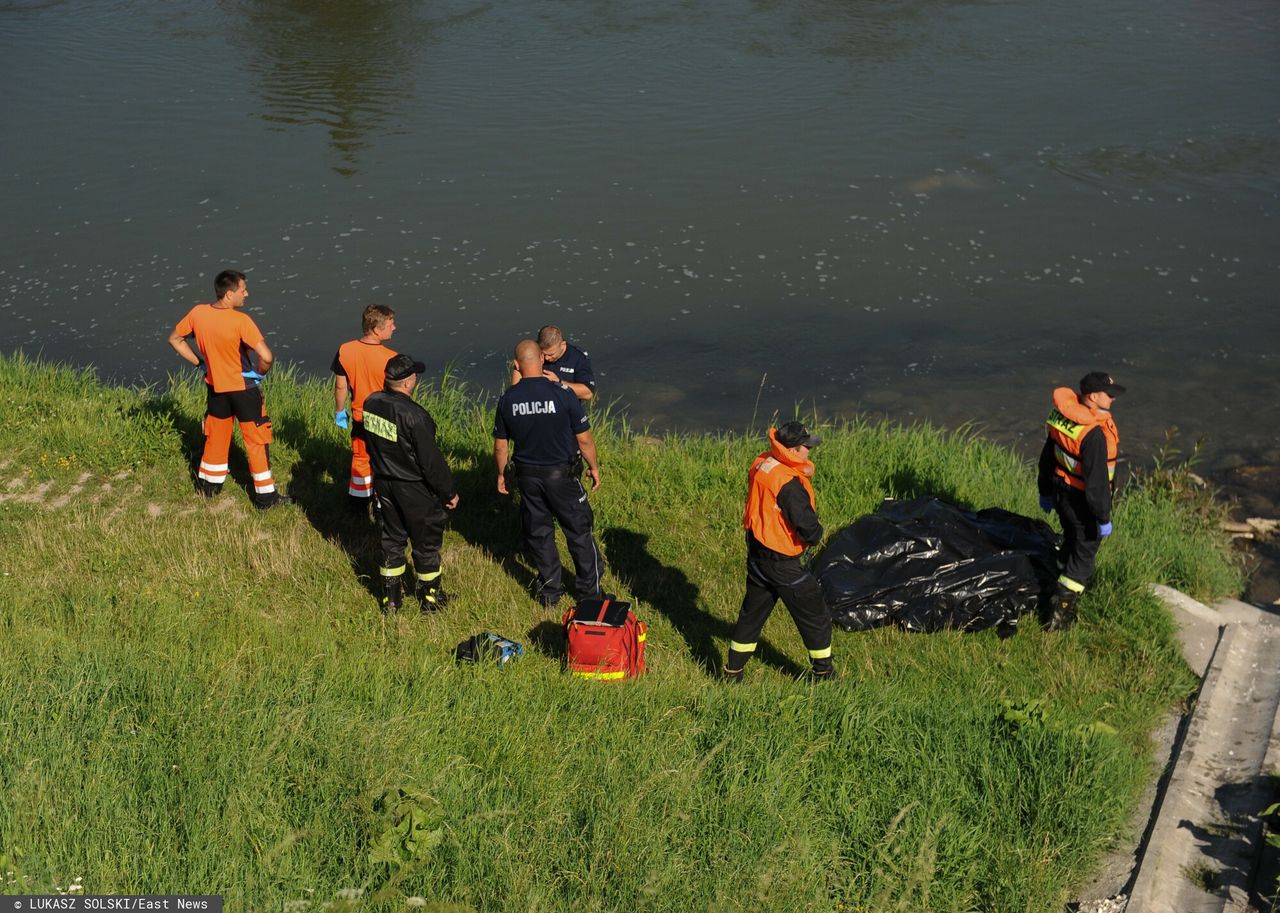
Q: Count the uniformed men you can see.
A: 7